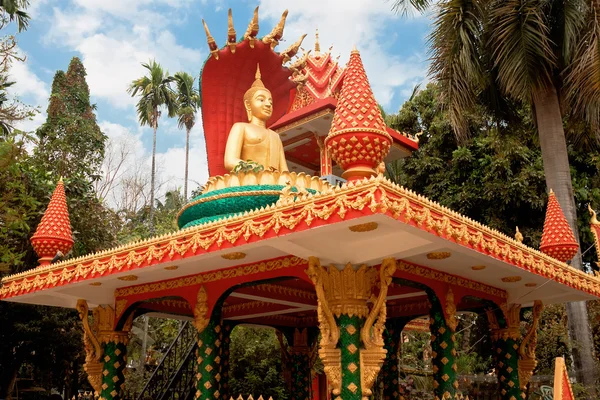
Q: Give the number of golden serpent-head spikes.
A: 7